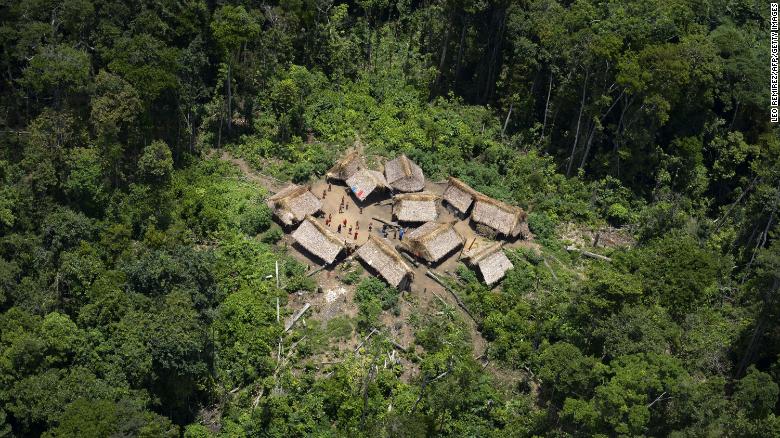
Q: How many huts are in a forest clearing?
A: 11